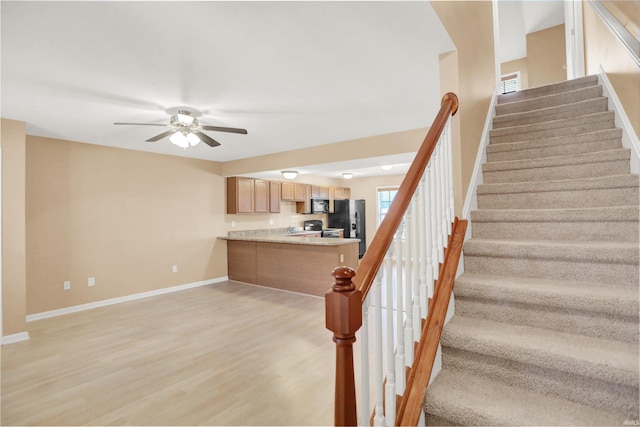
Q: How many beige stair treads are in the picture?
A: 12